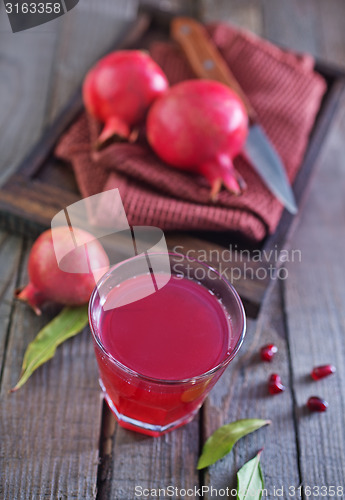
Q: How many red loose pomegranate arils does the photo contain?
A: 4